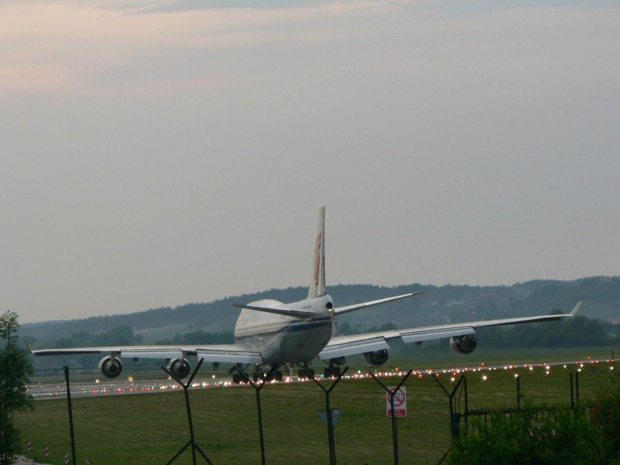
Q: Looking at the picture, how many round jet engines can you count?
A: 4